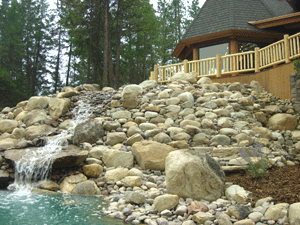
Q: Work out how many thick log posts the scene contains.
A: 5